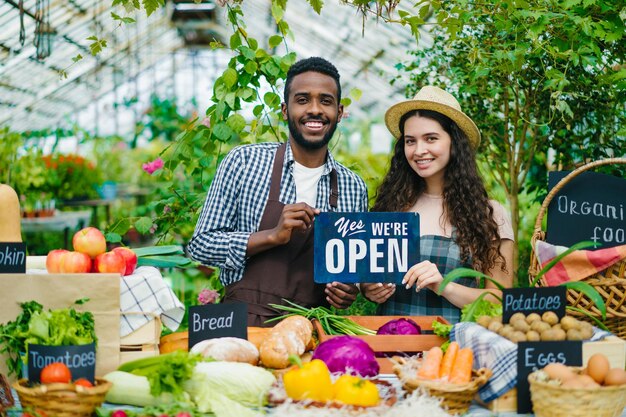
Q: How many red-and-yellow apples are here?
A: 5